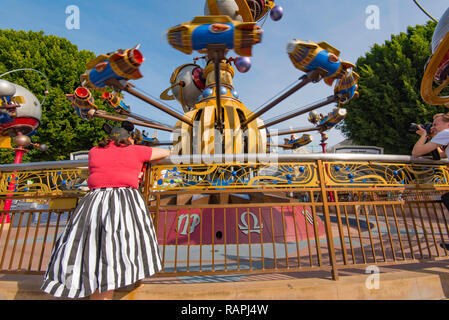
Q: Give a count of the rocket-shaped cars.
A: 9